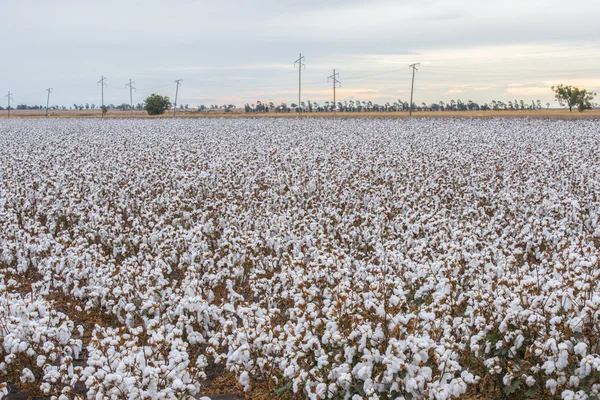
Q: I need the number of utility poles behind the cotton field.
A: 8